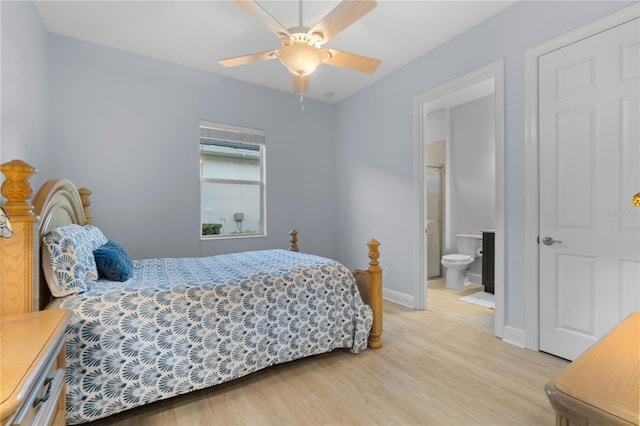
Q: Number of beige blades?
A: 5